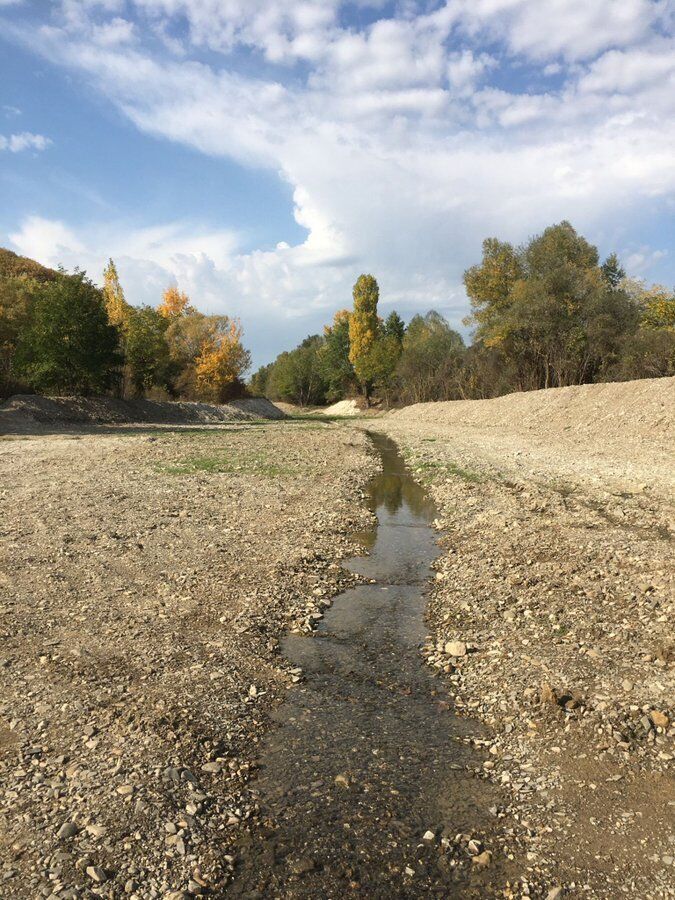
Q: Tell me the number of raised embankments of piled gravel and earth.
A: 2